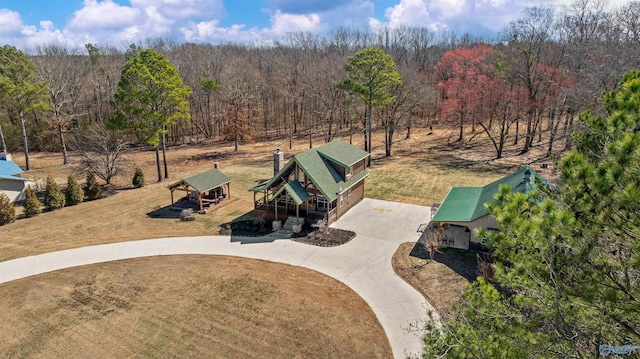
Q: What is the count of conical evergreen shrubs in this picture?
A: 6